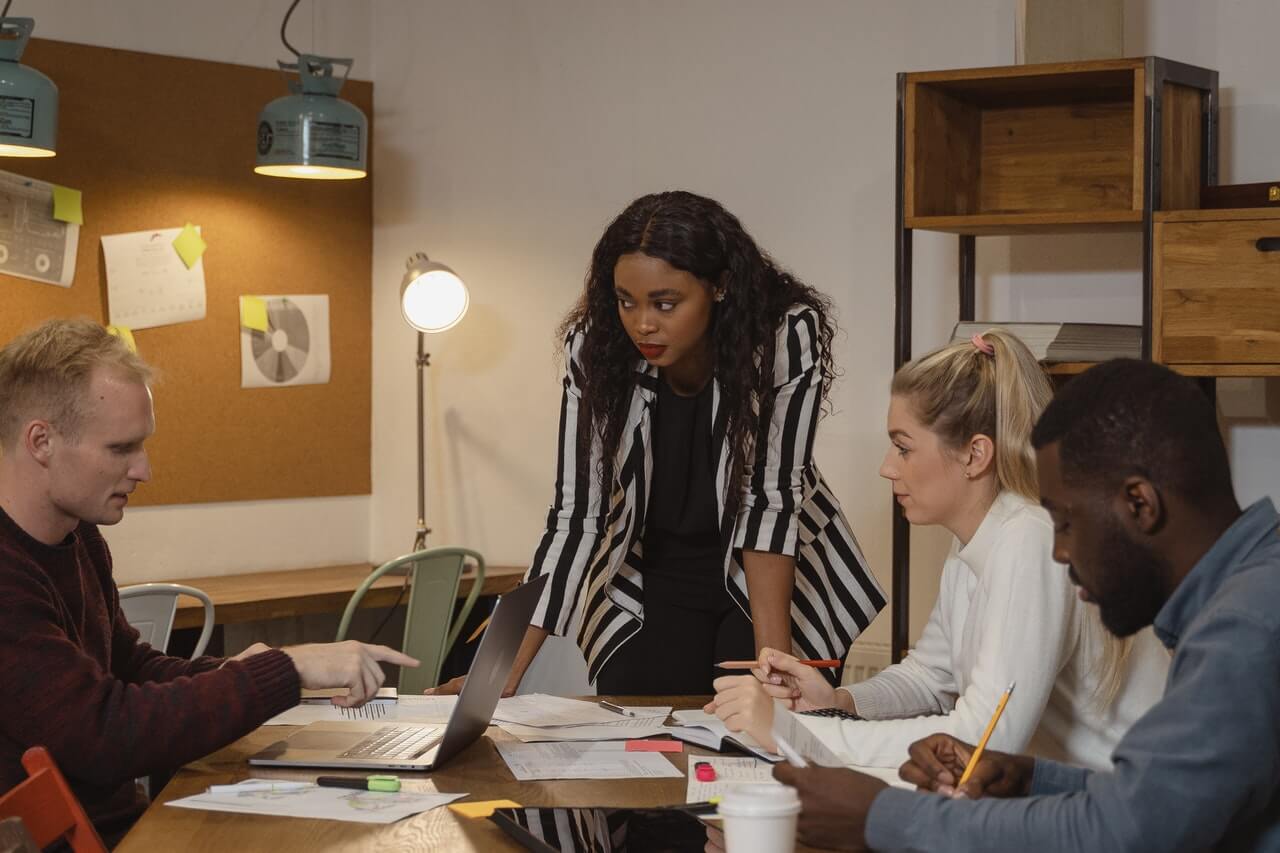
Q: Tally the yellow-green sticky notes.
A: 4